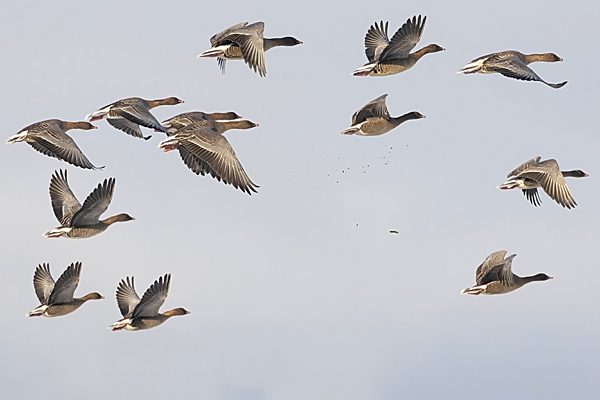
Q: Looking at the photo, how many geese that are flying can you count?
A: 13